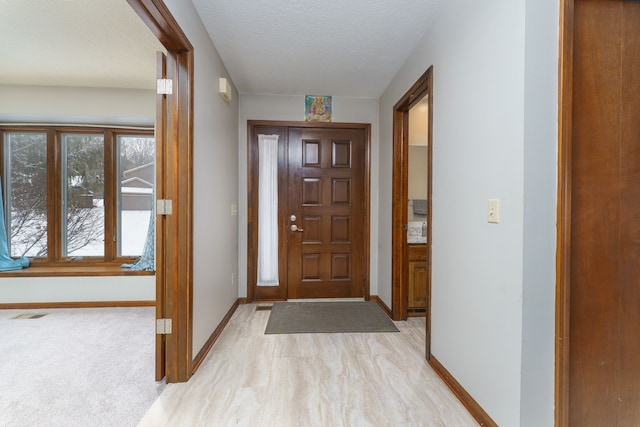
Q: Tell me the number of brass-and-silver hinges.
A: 3